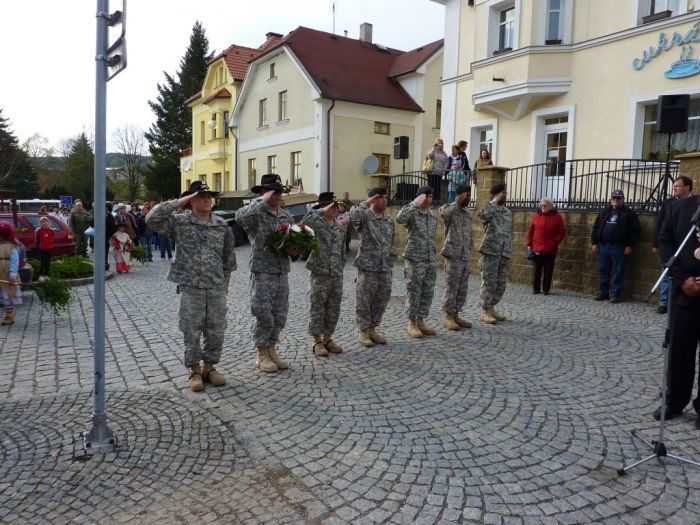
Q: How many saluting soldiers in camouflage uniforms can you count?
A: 7